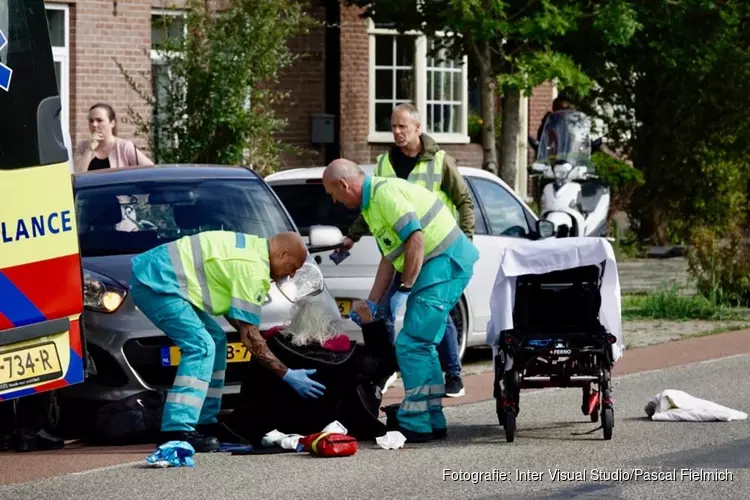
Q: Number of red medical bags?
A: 1